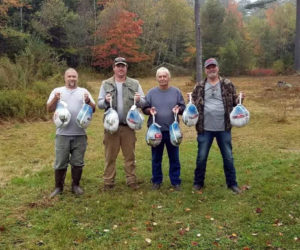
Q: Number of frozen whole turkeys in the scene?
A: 8